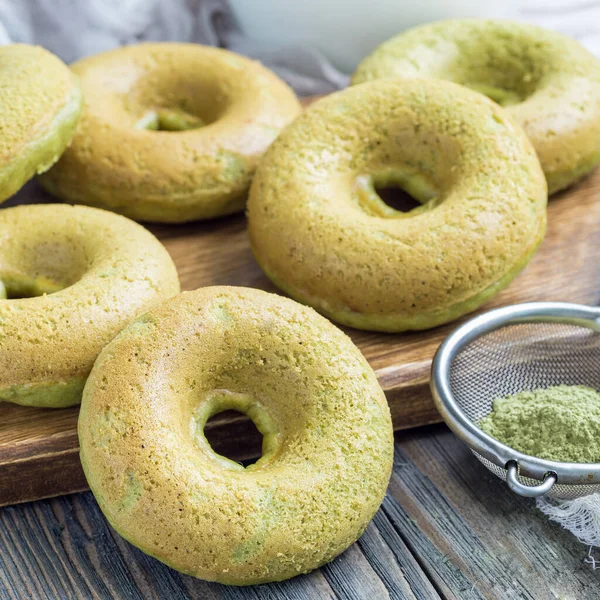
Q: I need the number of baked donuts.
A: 6